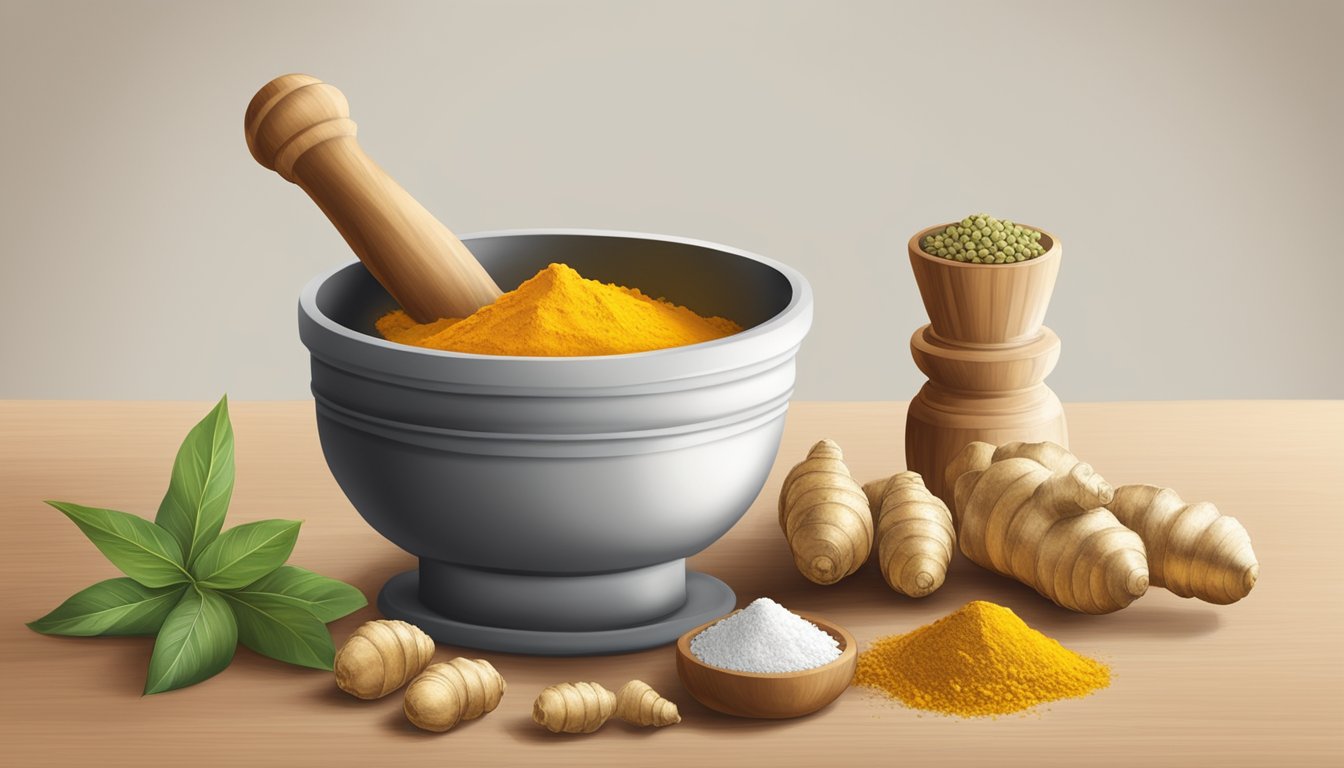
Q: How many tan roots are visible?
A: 8